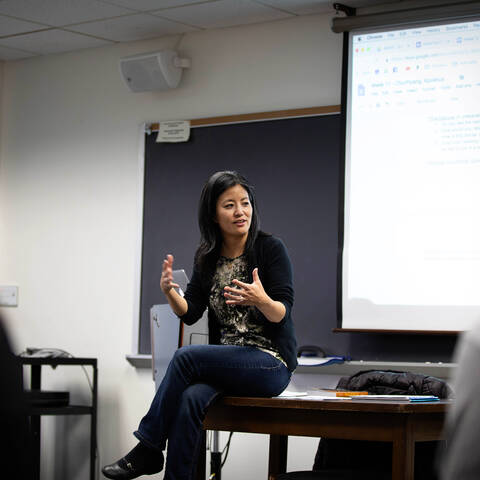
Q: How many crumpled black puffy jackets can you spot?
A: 1